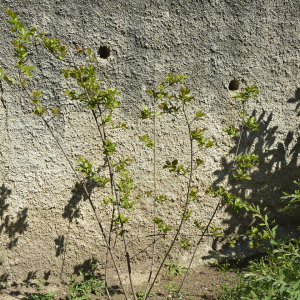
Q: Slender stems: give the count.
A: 6